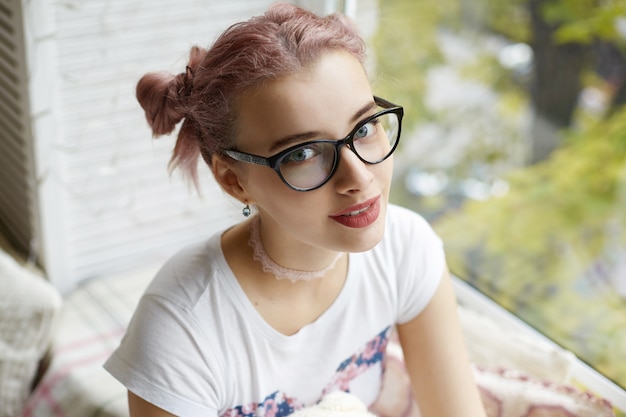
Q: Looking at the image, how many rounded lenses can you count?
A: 2